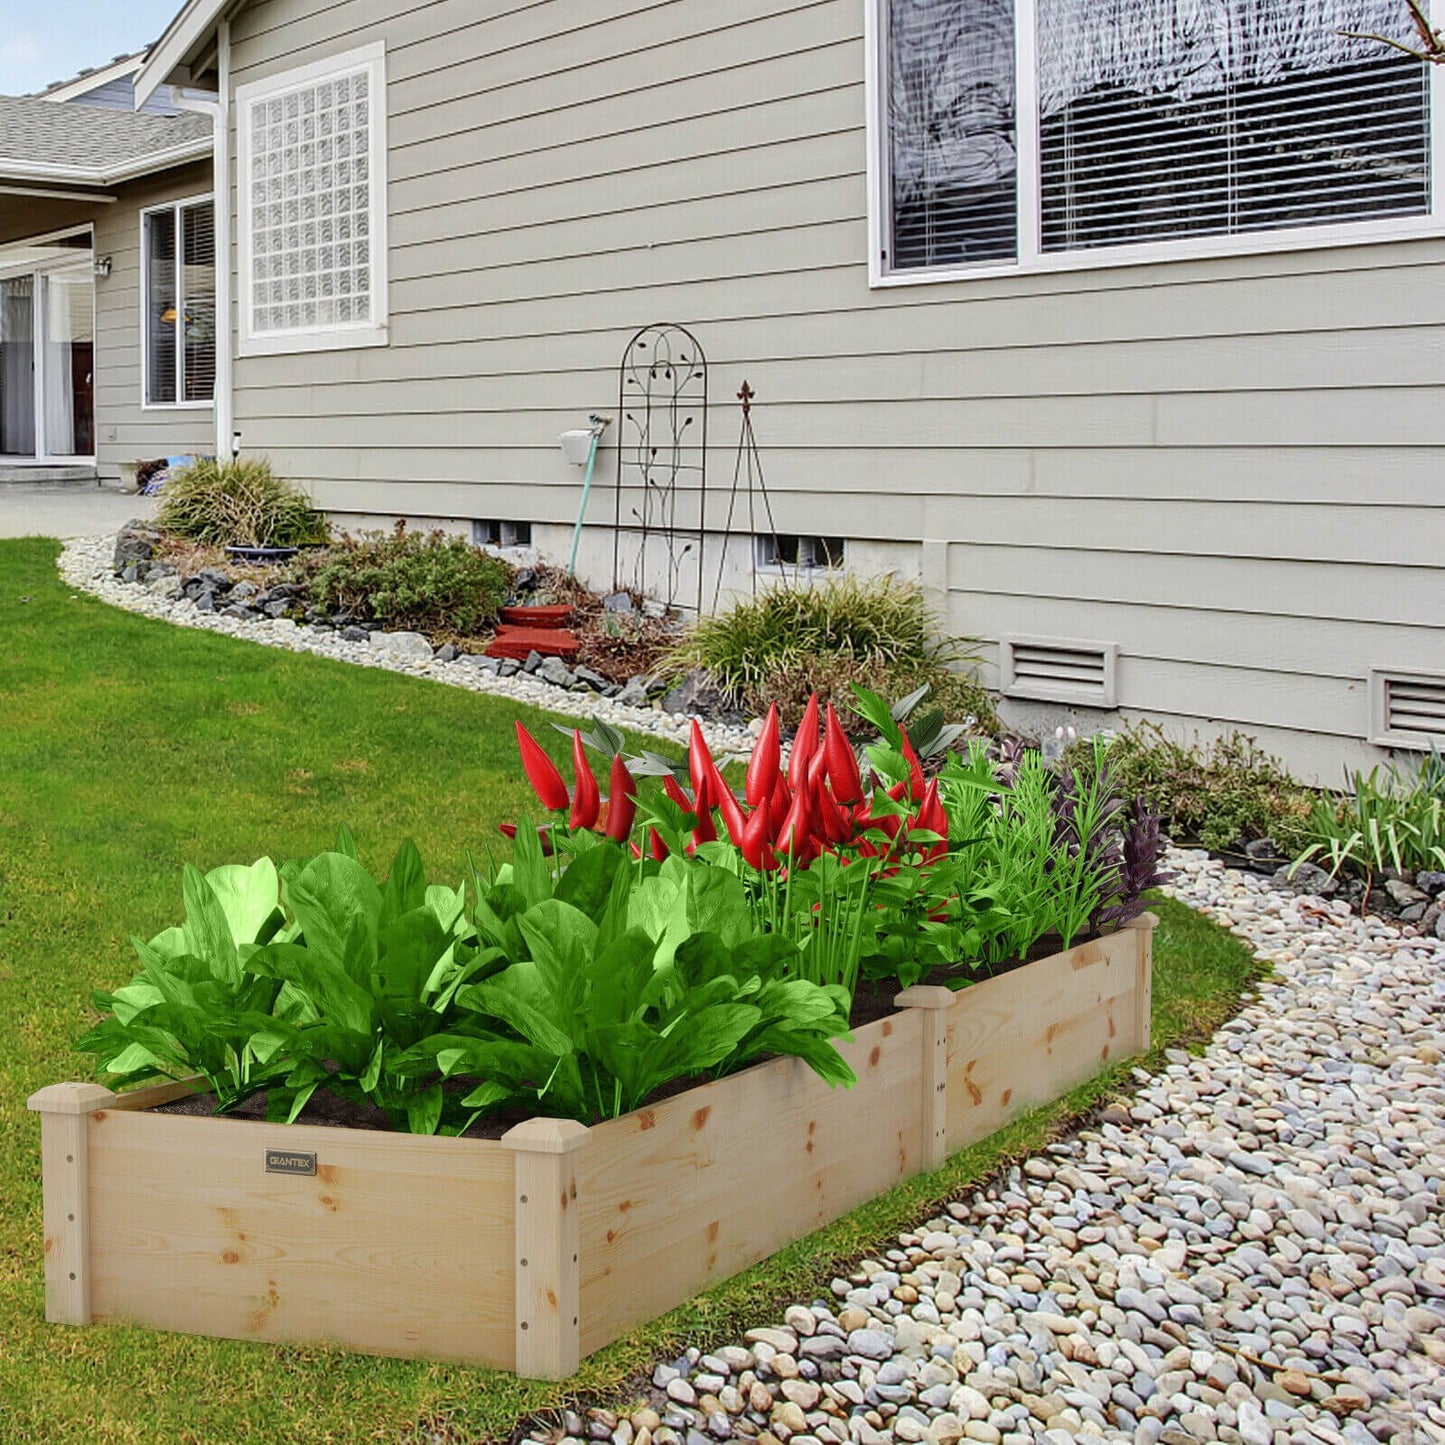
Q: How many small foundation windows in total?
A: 2